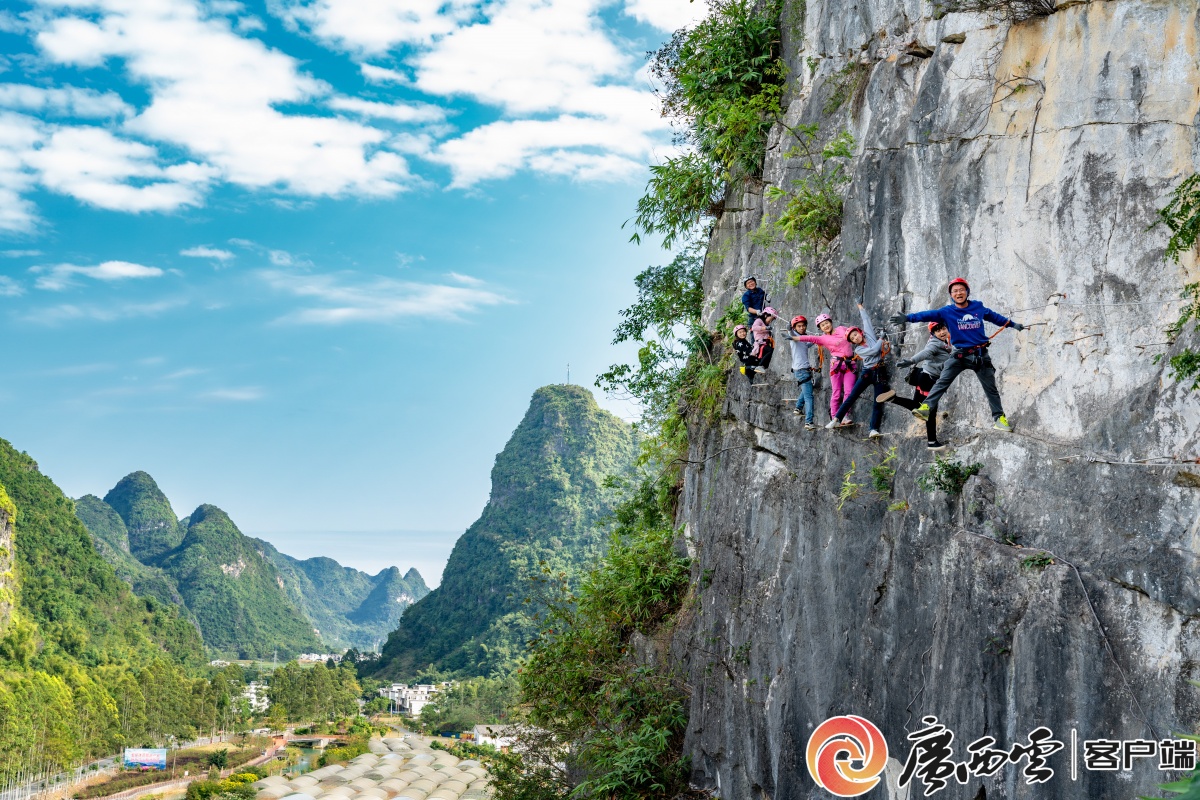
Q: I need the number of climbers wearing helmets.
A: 8